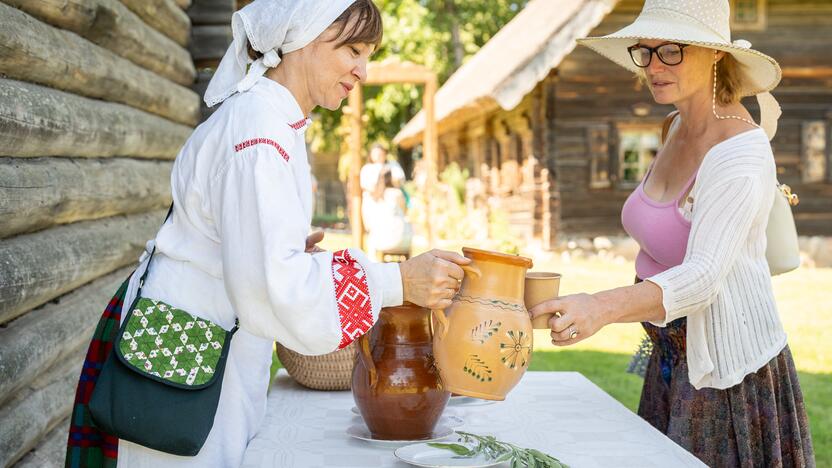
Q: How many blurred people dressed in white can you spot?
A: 2